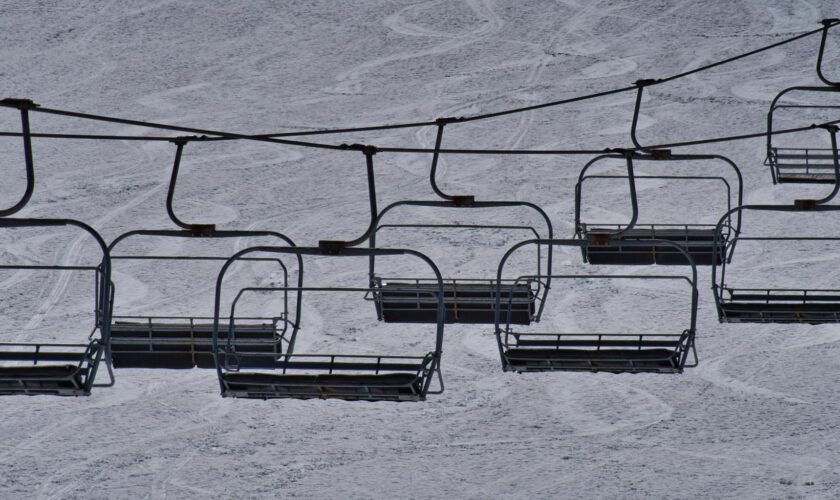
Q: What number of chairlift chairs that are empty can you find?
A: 8